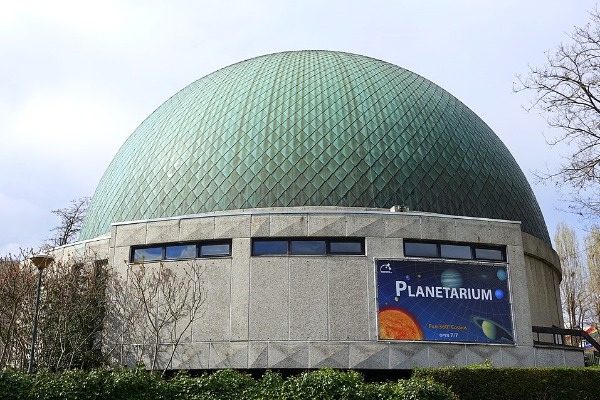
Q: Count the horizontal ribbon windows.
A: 3